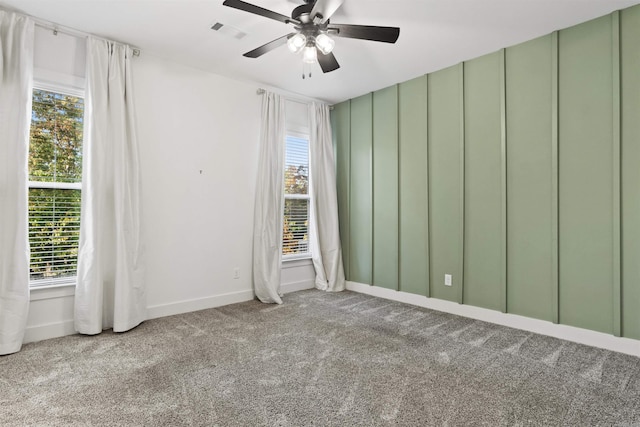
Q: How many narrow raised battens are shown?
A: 8